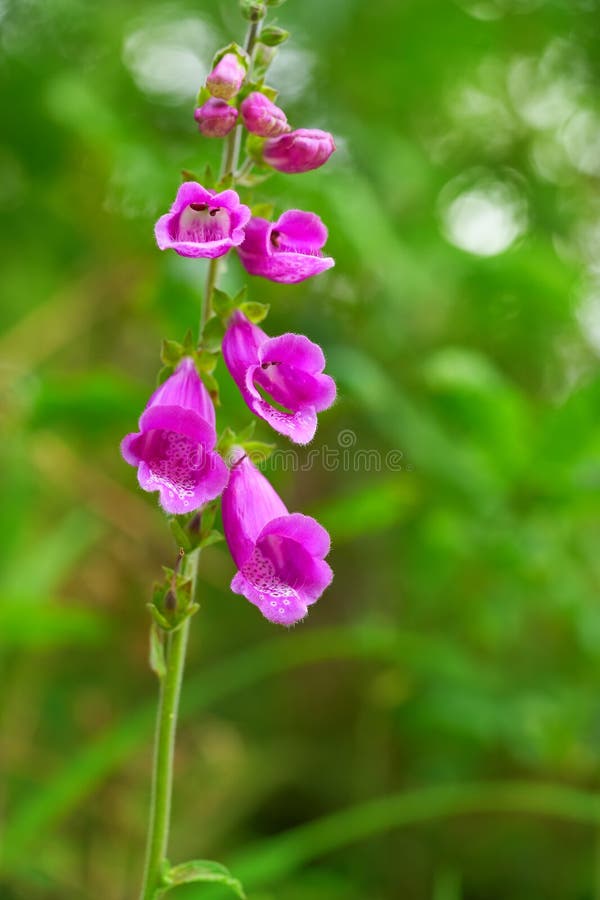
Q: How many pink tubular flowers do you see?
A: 5